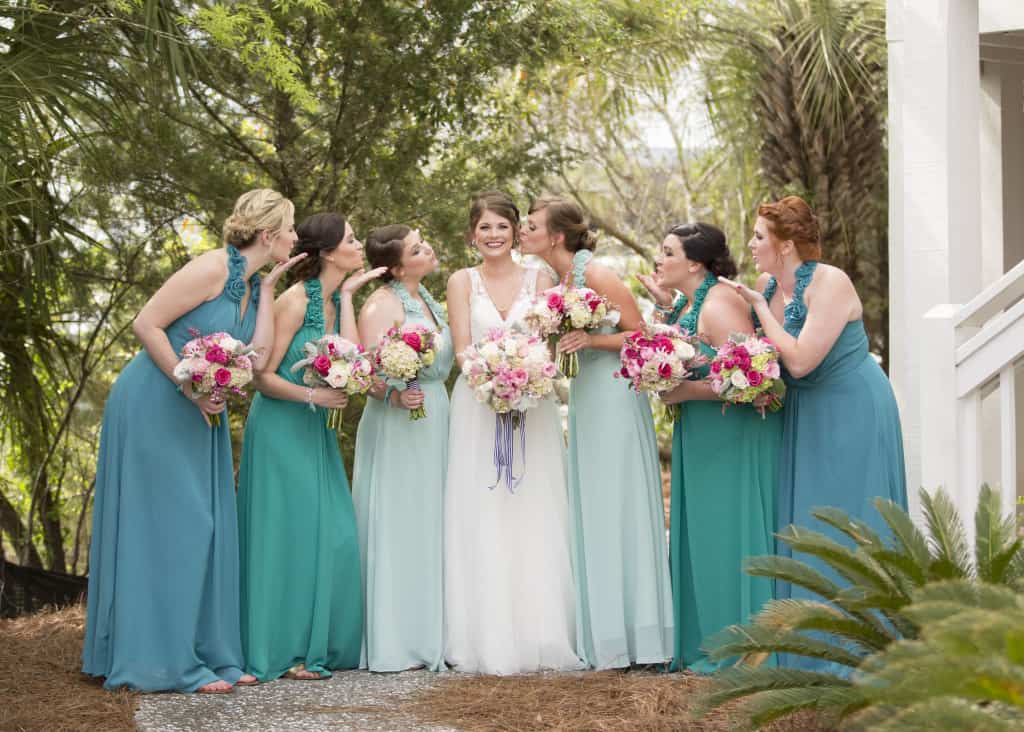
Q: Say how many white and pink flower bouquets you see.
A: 7